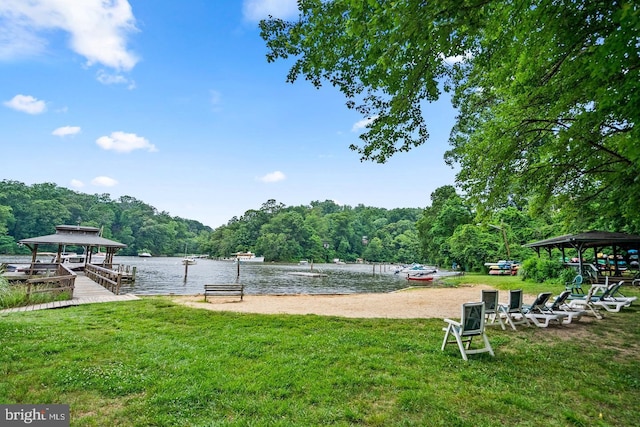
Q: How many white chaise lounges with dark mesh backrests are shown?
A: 4